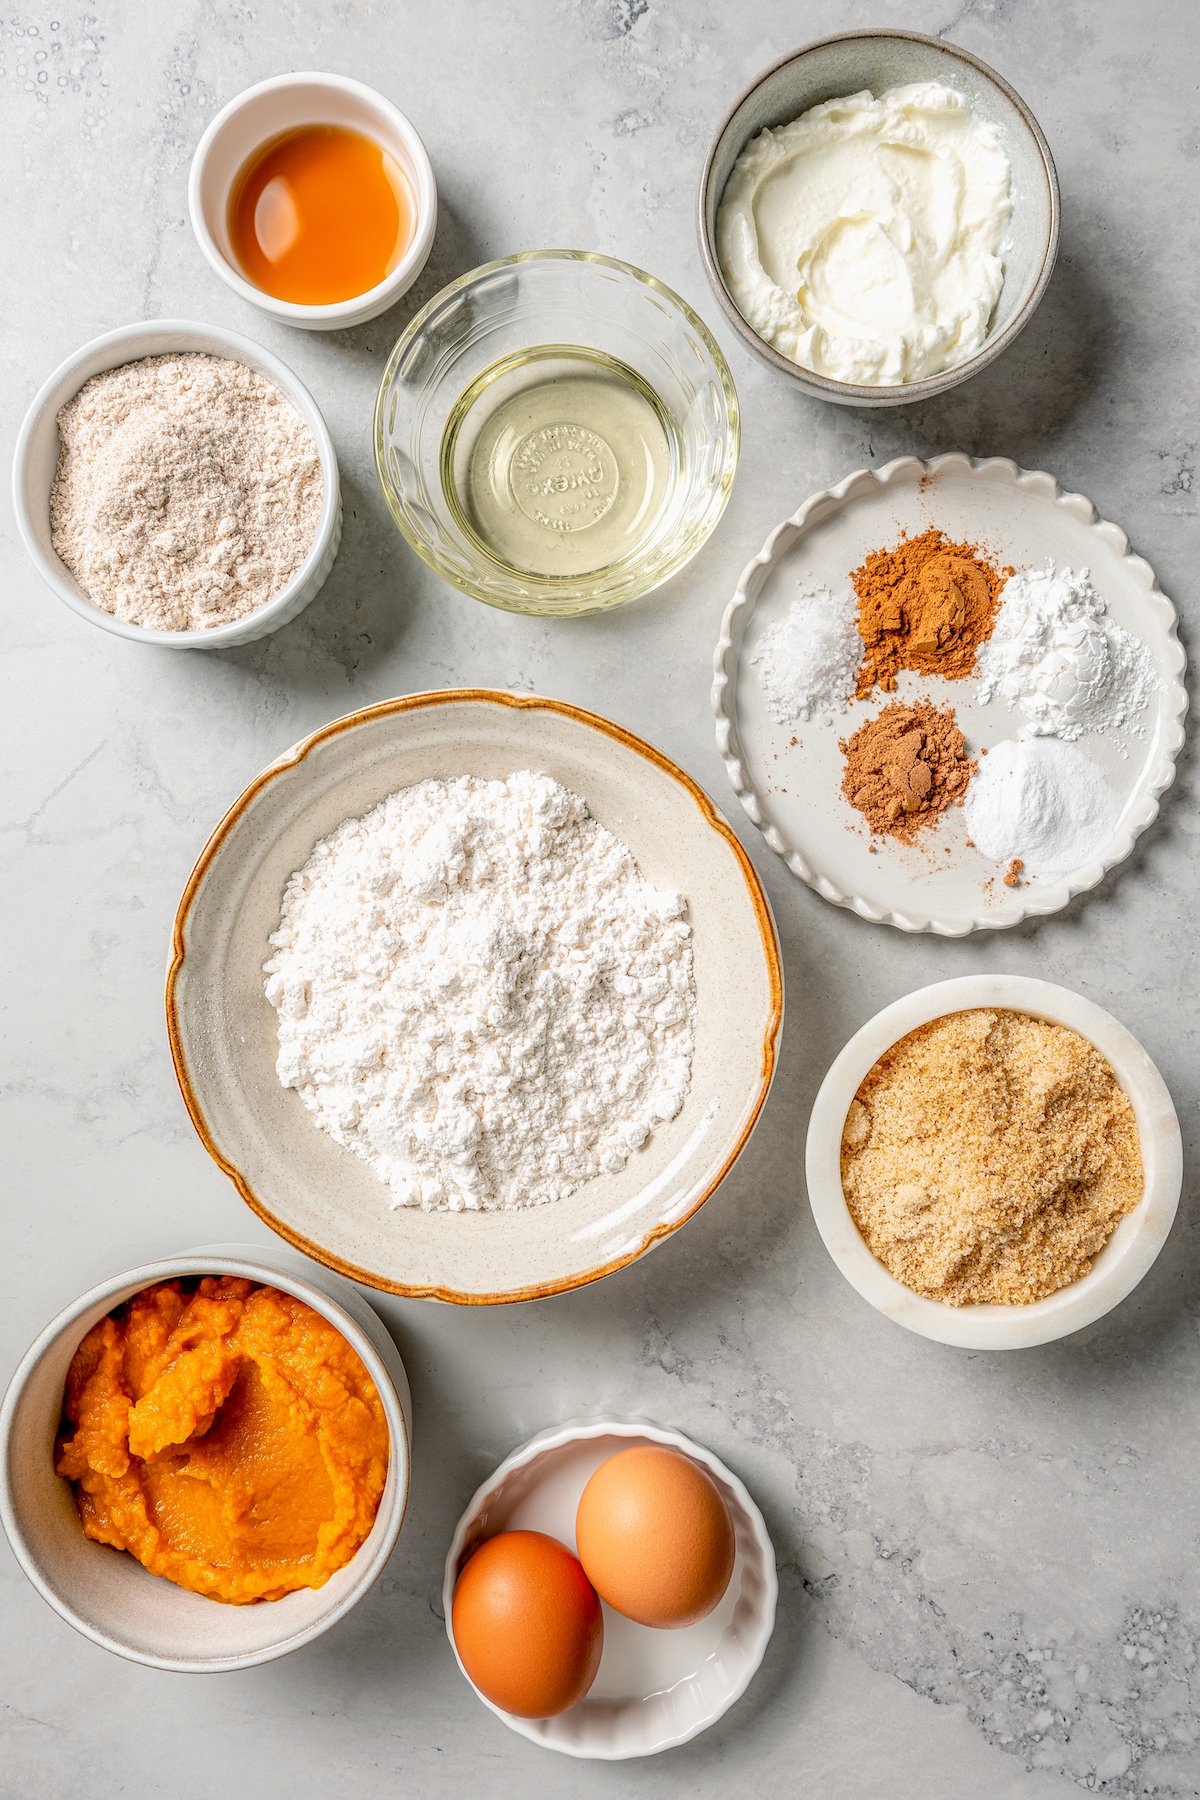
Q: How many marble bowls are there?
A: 1